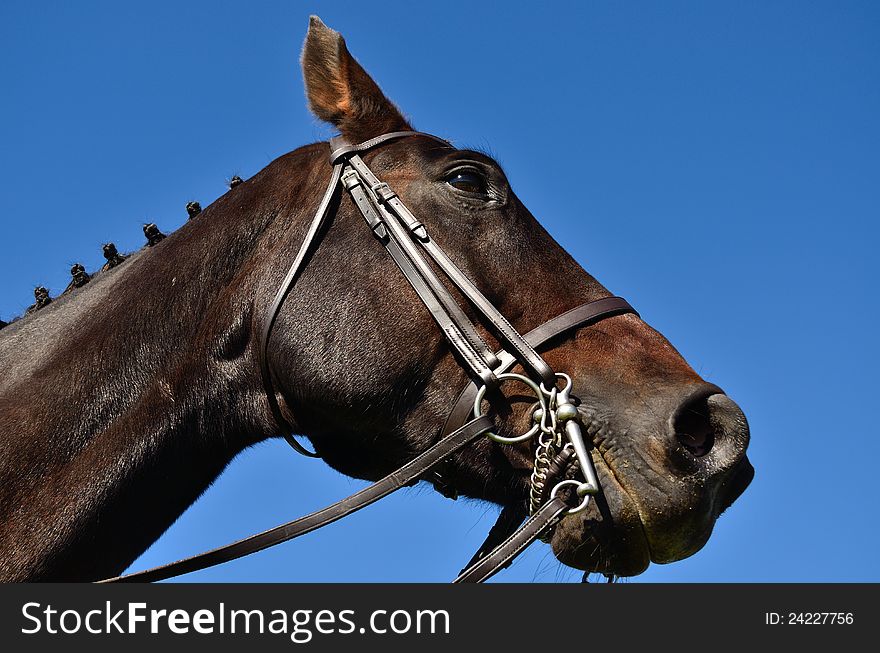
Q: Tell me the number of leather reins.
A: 2